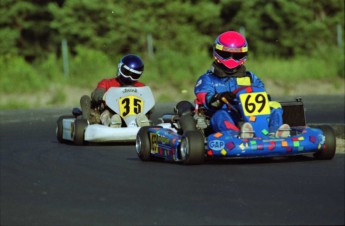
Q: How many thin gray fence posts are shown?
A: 4